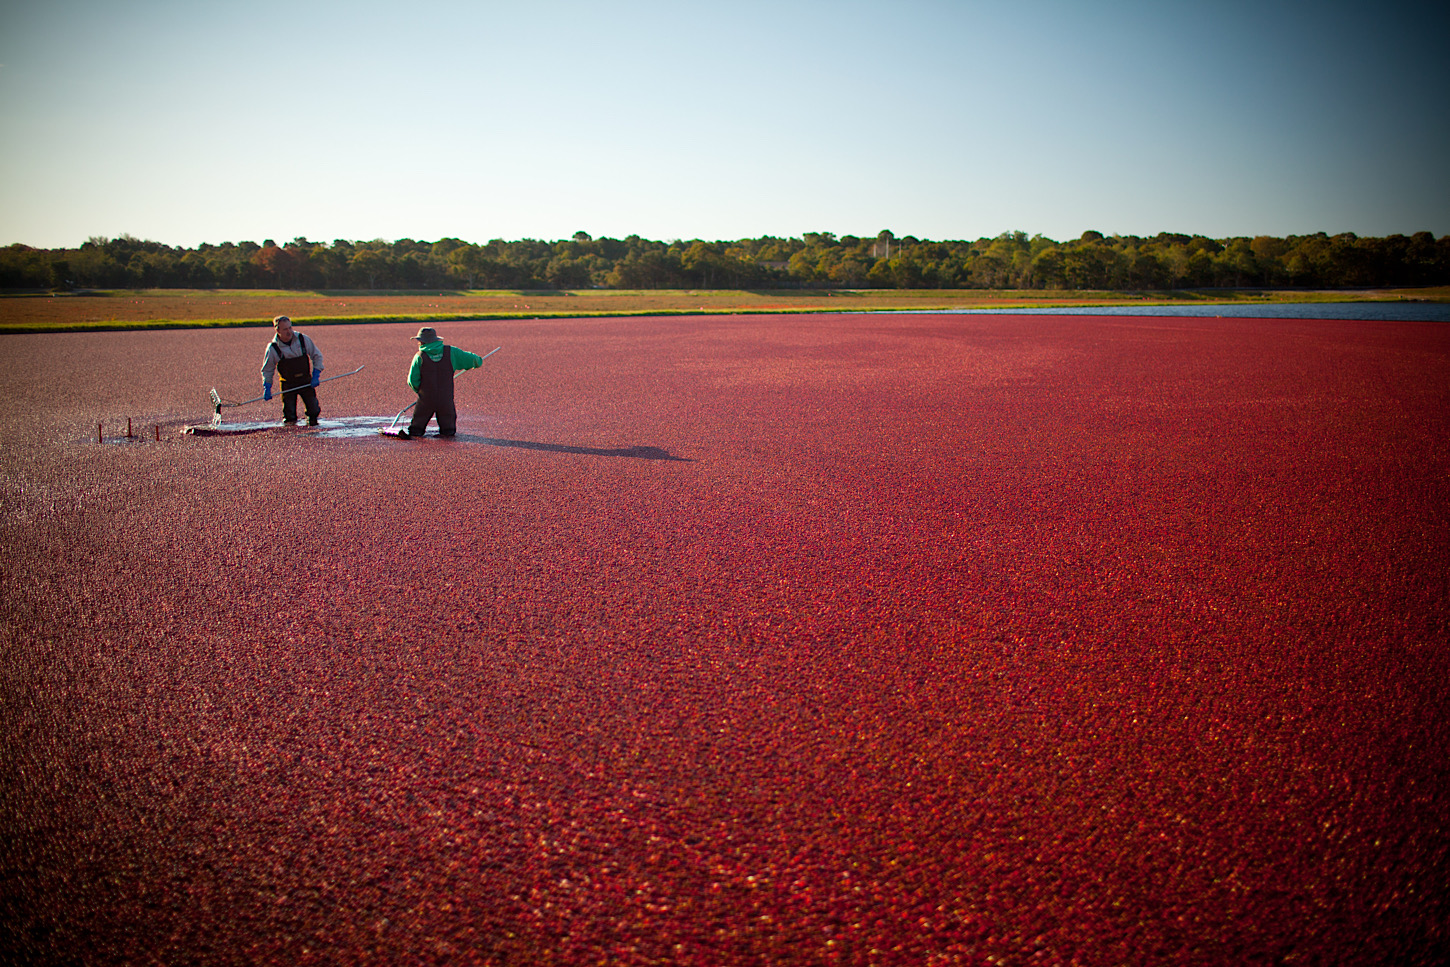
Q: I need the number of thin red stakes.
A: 3